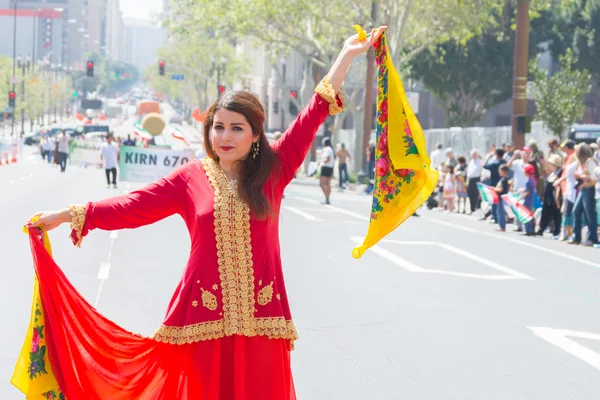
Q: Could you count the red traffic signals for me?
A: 5